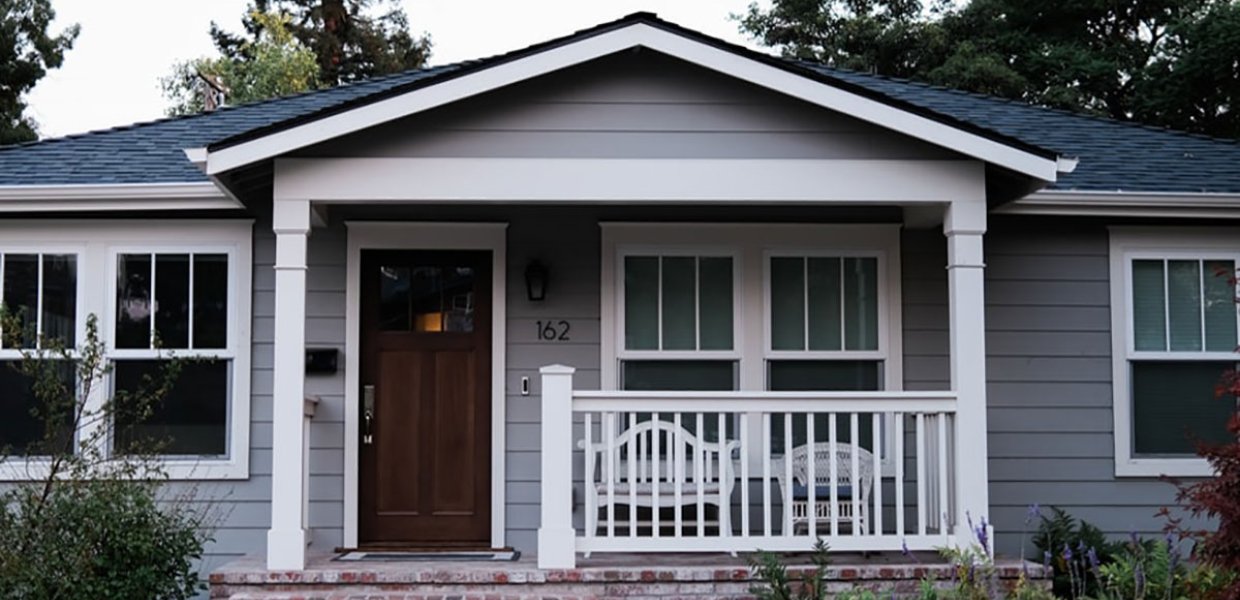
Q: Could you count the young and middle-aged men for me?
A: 0